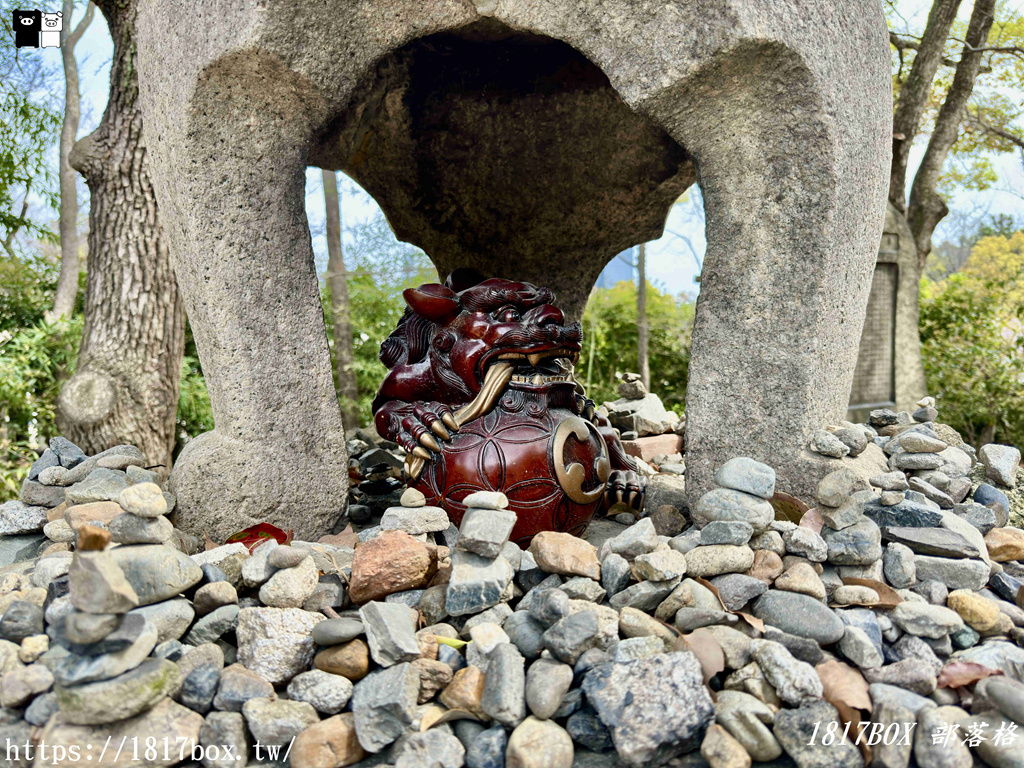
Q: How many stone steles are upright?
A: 1